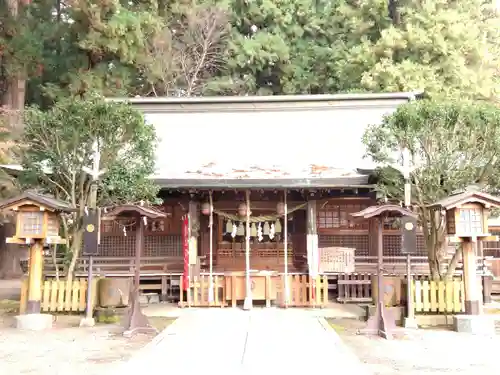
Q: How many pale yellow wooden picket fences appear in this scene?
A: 2